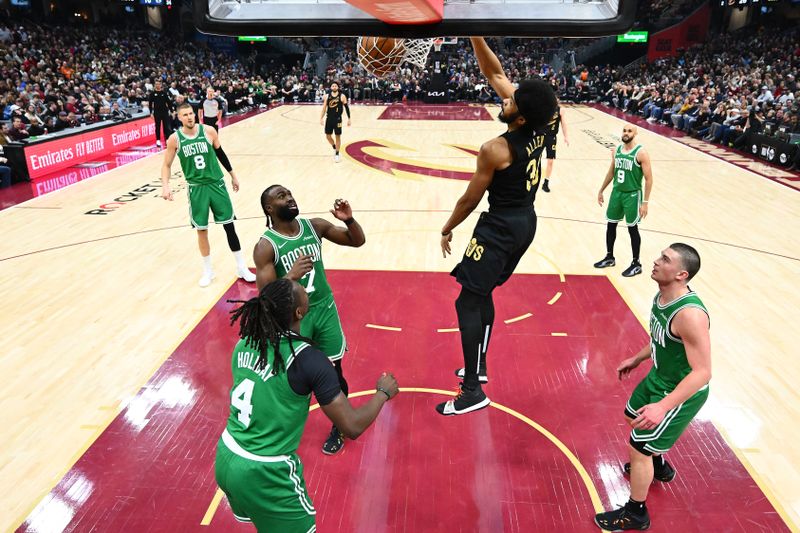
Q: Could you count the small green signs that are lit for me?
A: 2